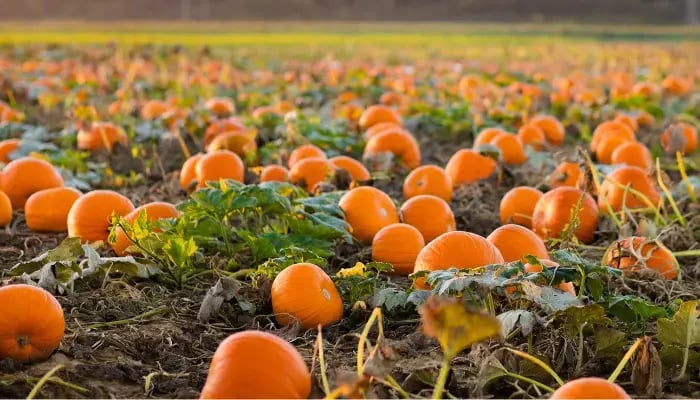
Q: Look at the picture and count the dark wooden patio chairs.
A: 0